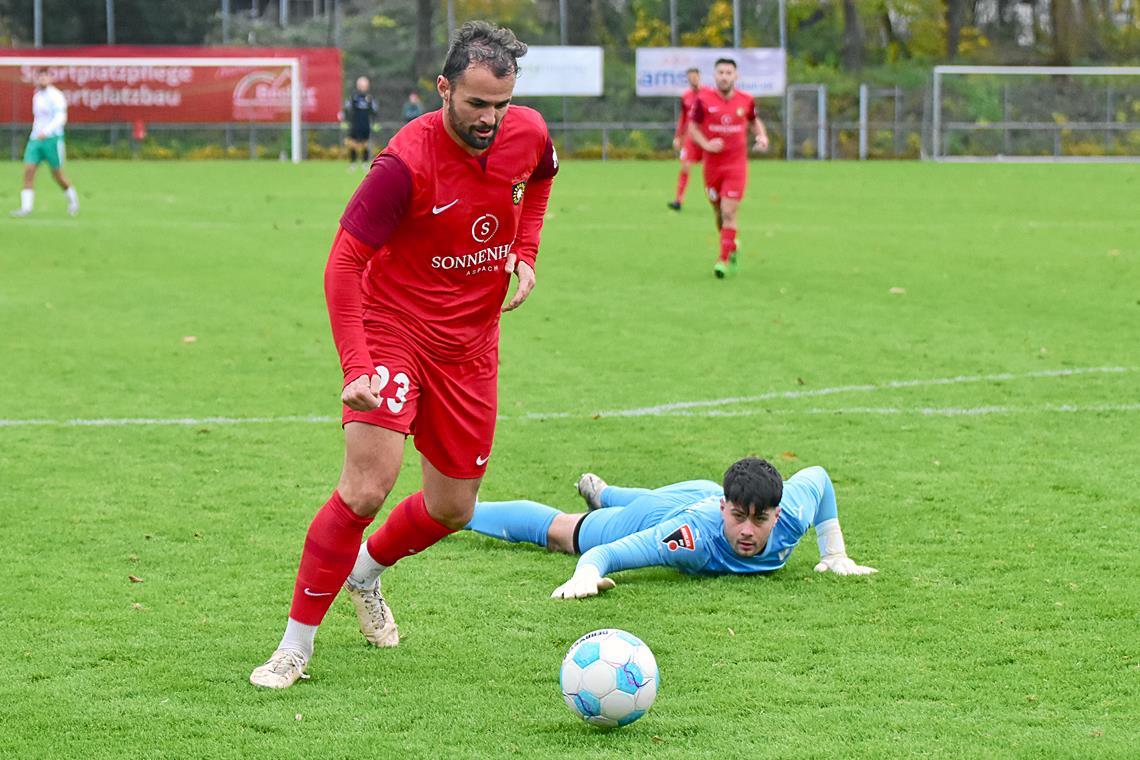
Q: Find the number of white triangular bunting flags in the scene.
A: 0